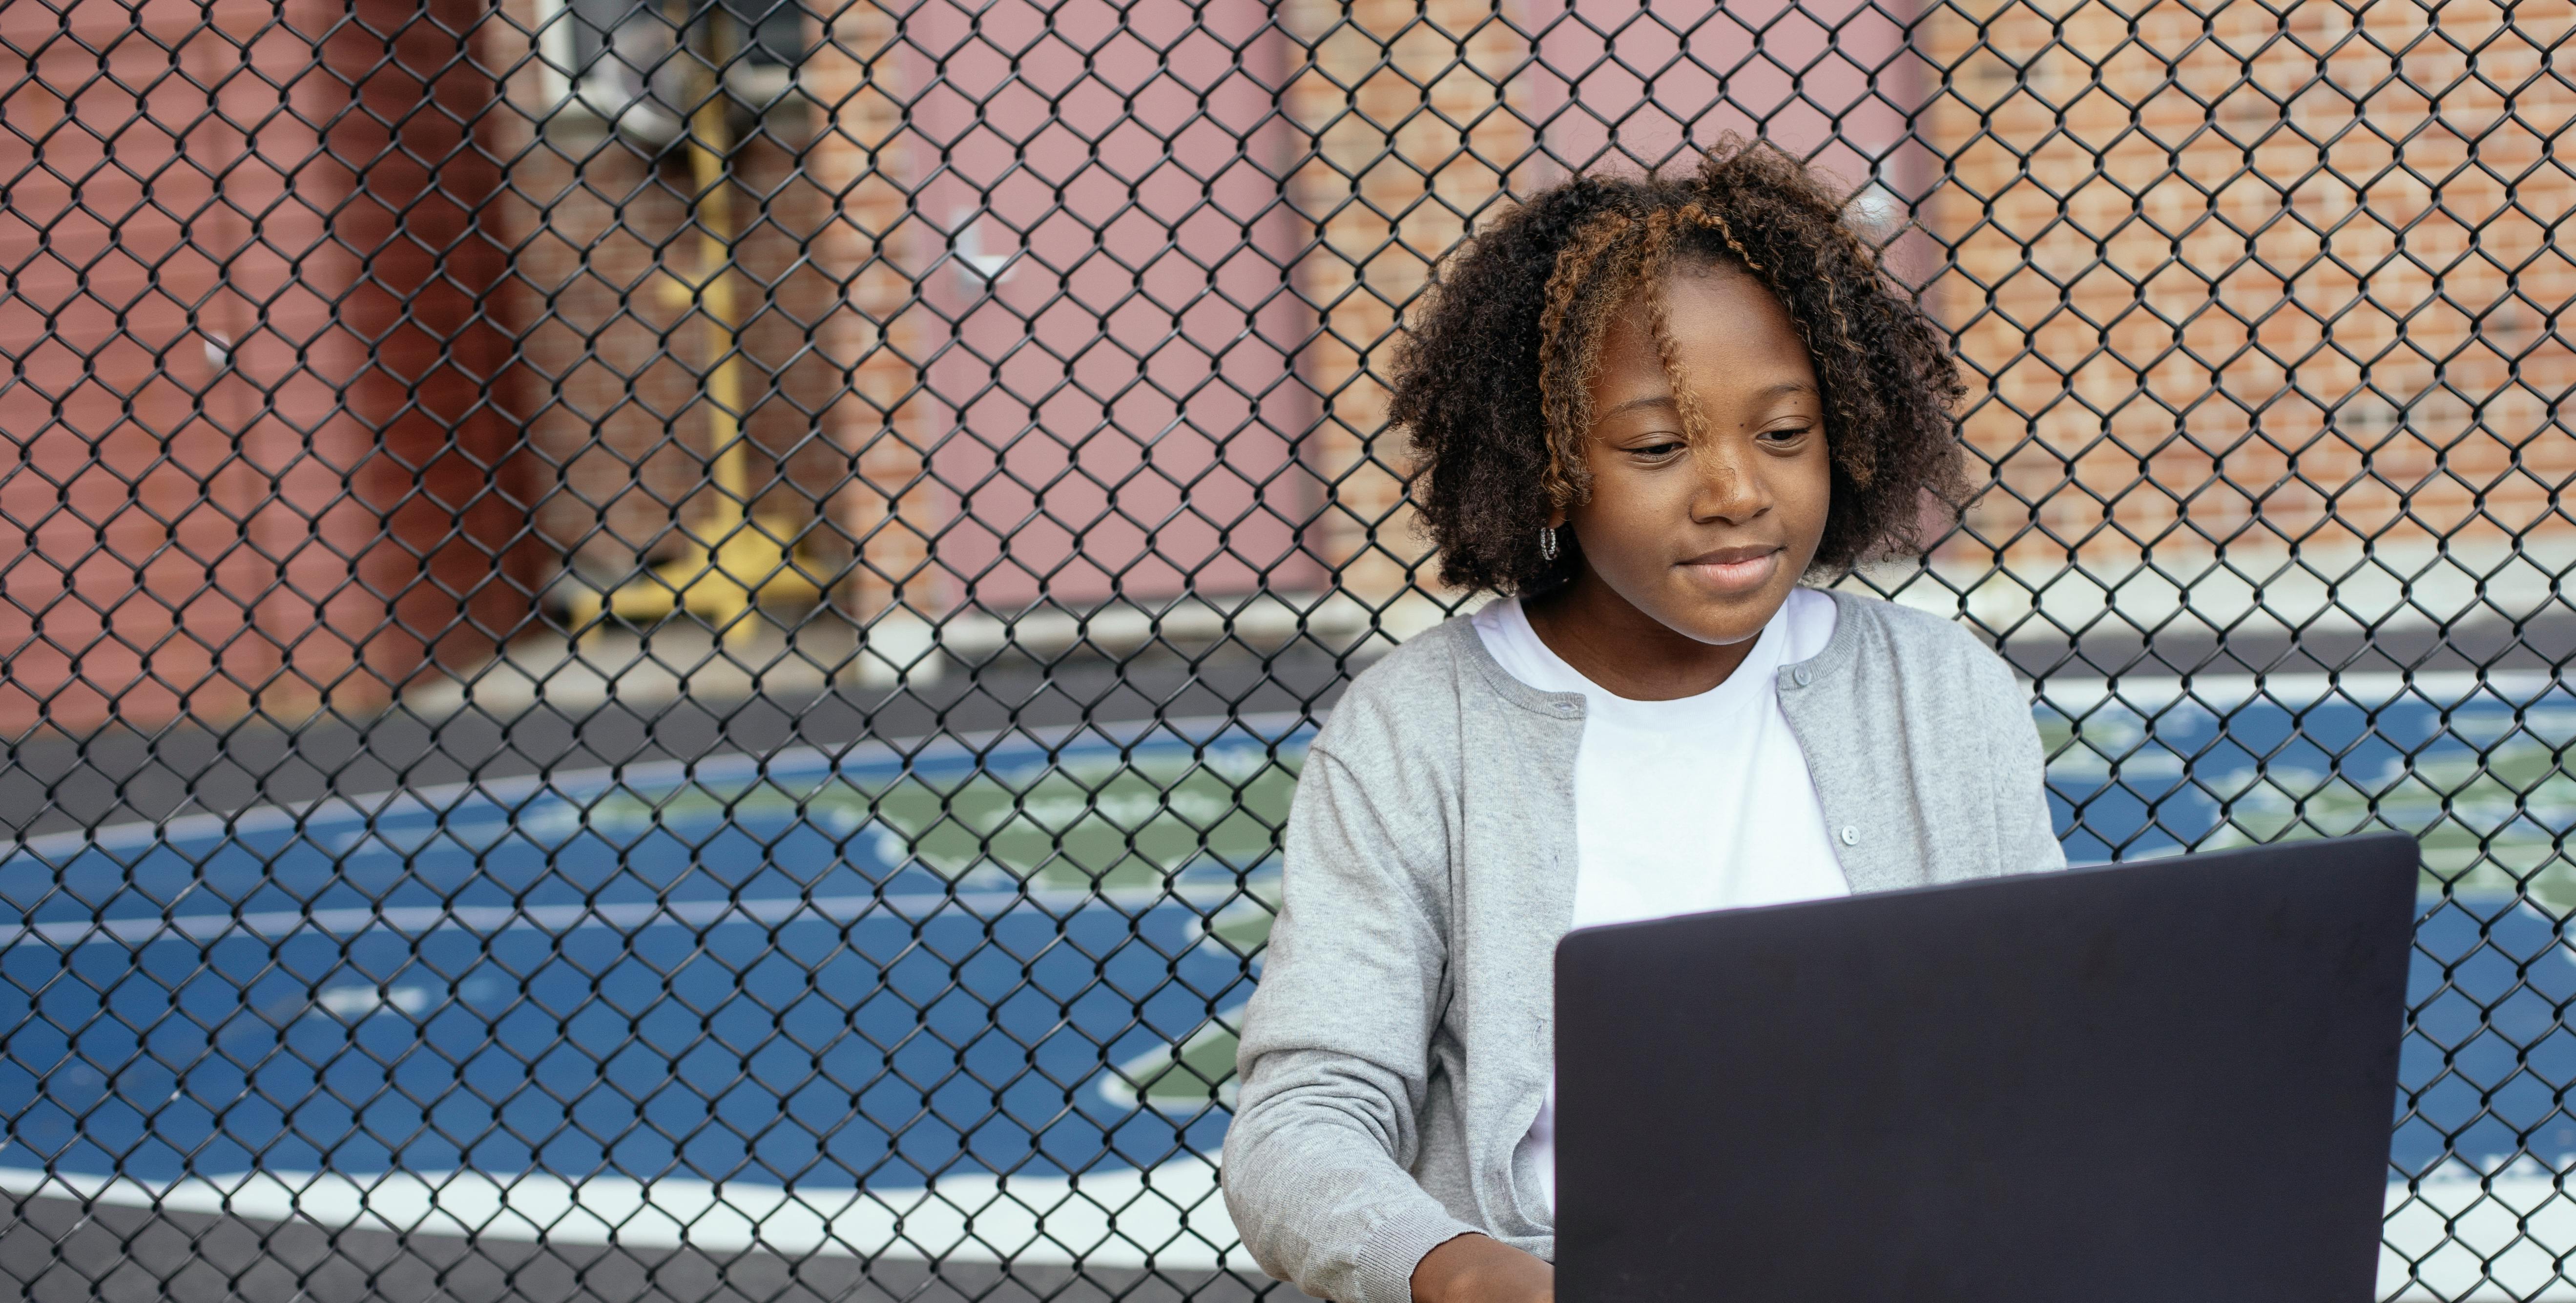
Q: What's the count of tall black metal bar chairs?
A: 0